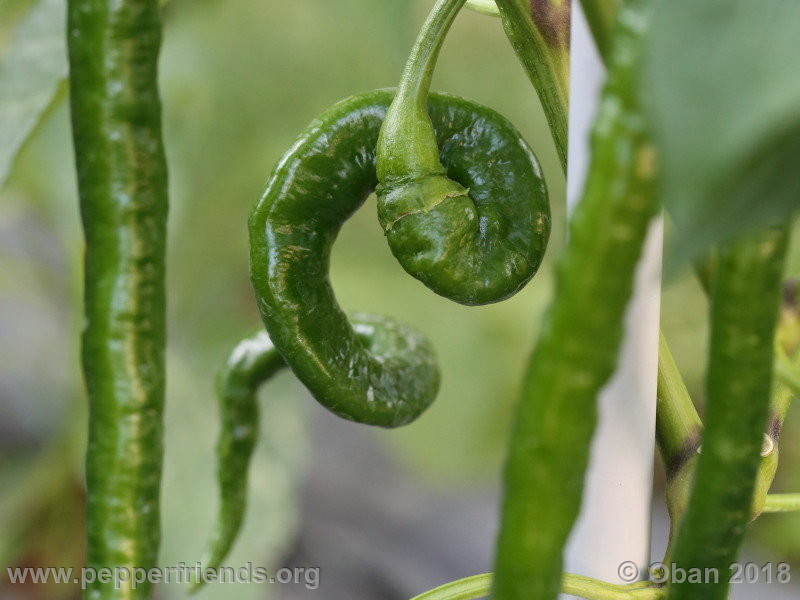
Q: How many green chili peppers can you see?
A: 4